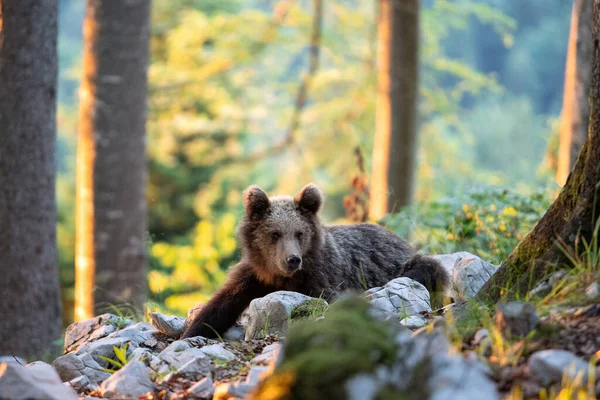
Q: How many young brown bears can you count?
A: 1